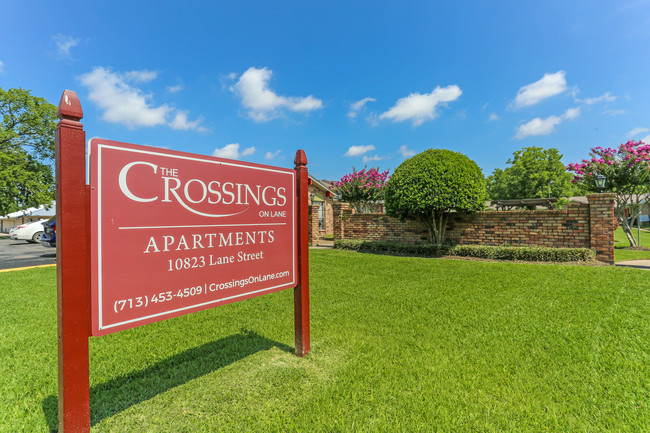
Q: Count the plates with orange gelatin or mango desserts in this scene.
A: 0